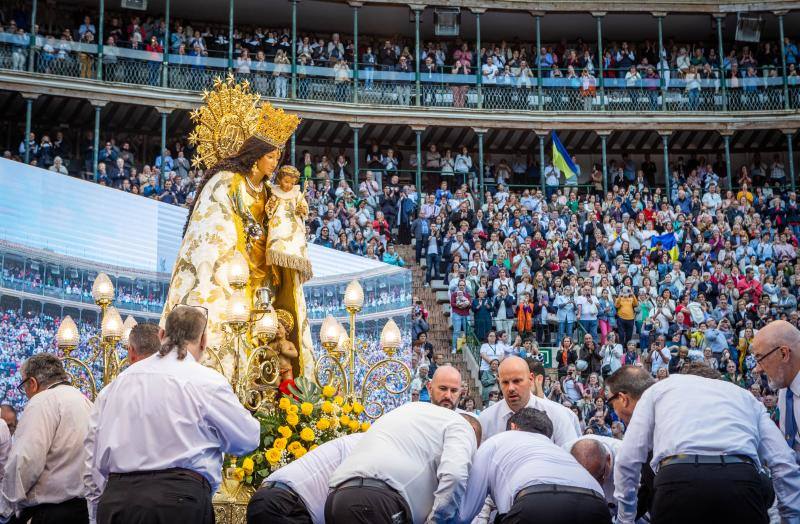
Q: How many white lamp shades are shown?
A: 11